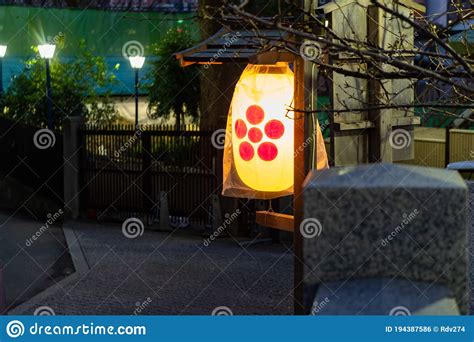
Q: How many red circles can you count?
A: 6